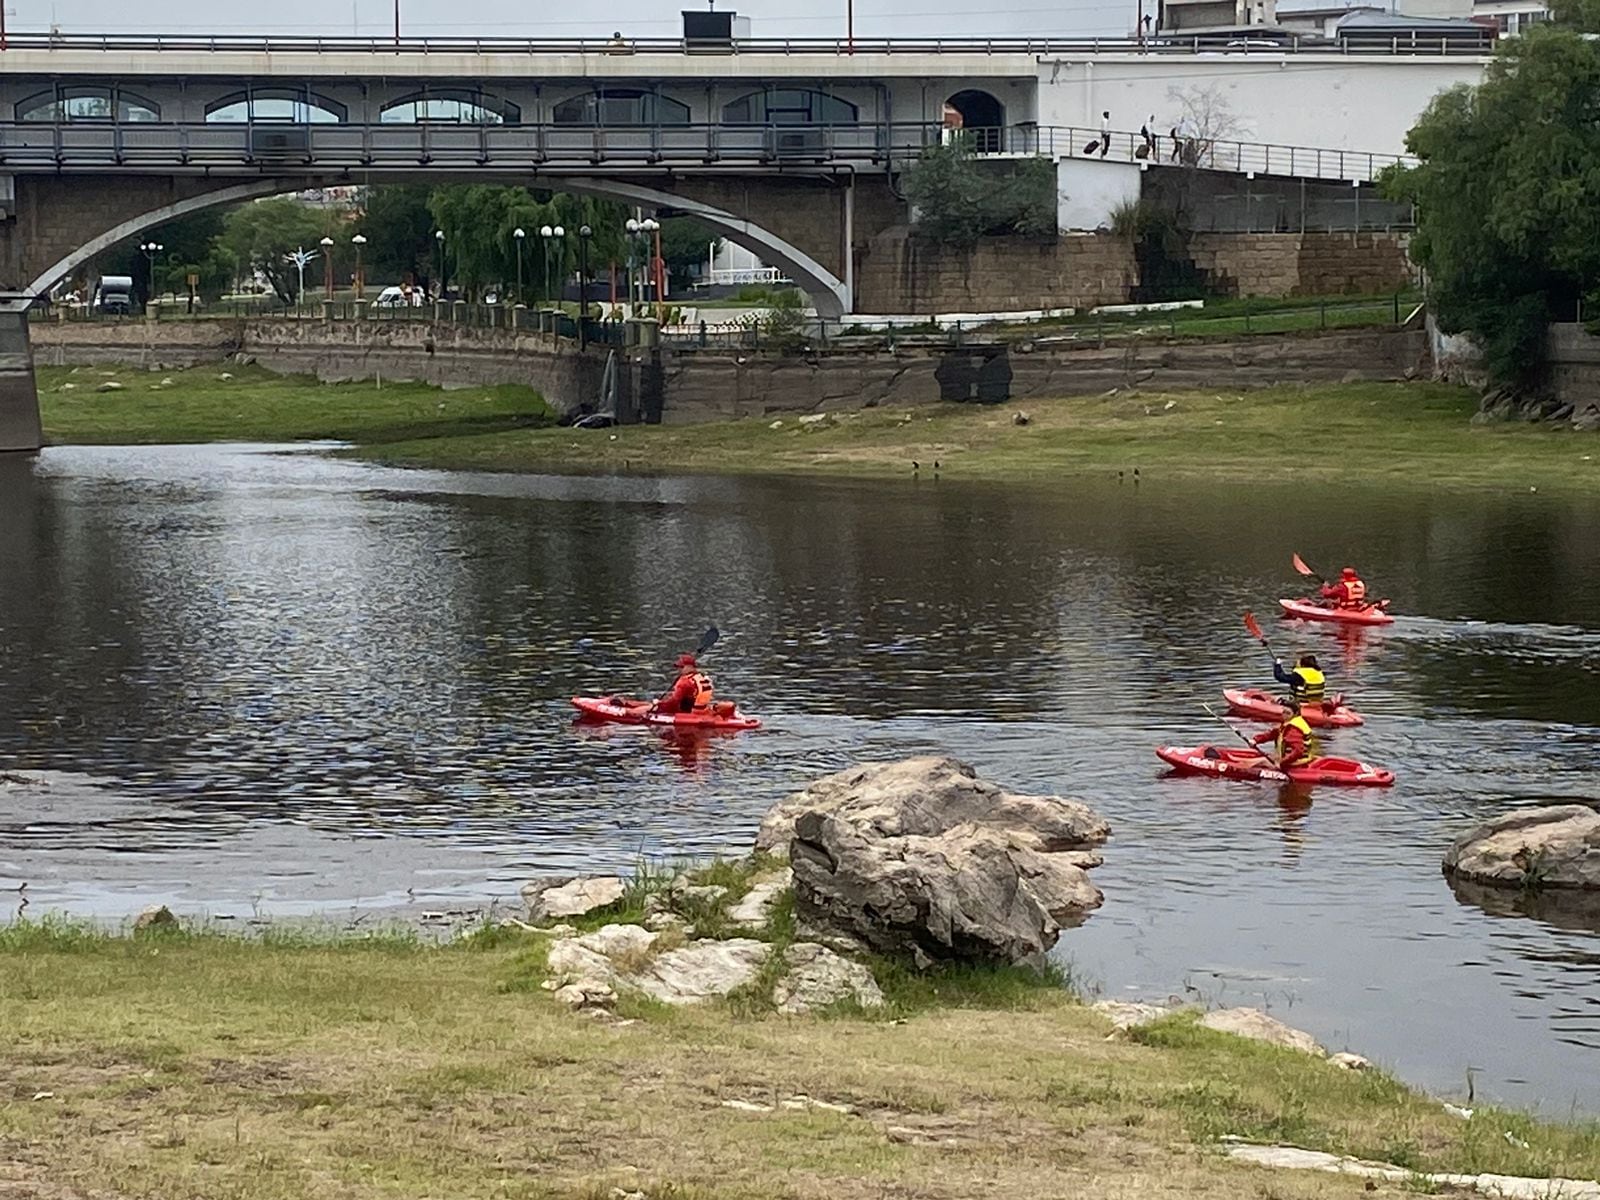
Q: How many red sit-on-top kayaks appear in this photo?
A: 4